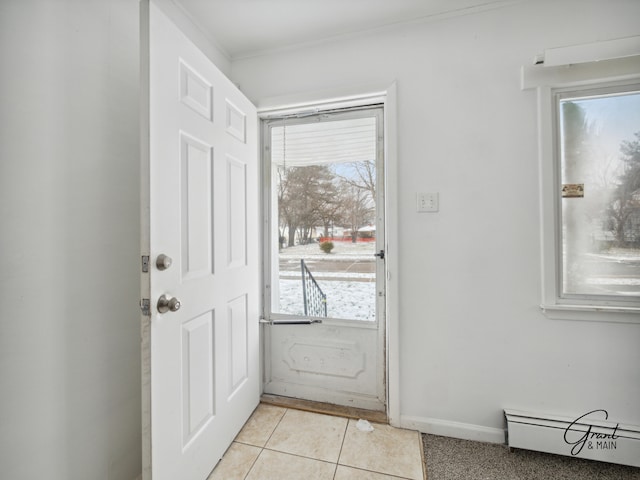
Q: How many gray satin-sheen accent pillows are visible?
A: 0